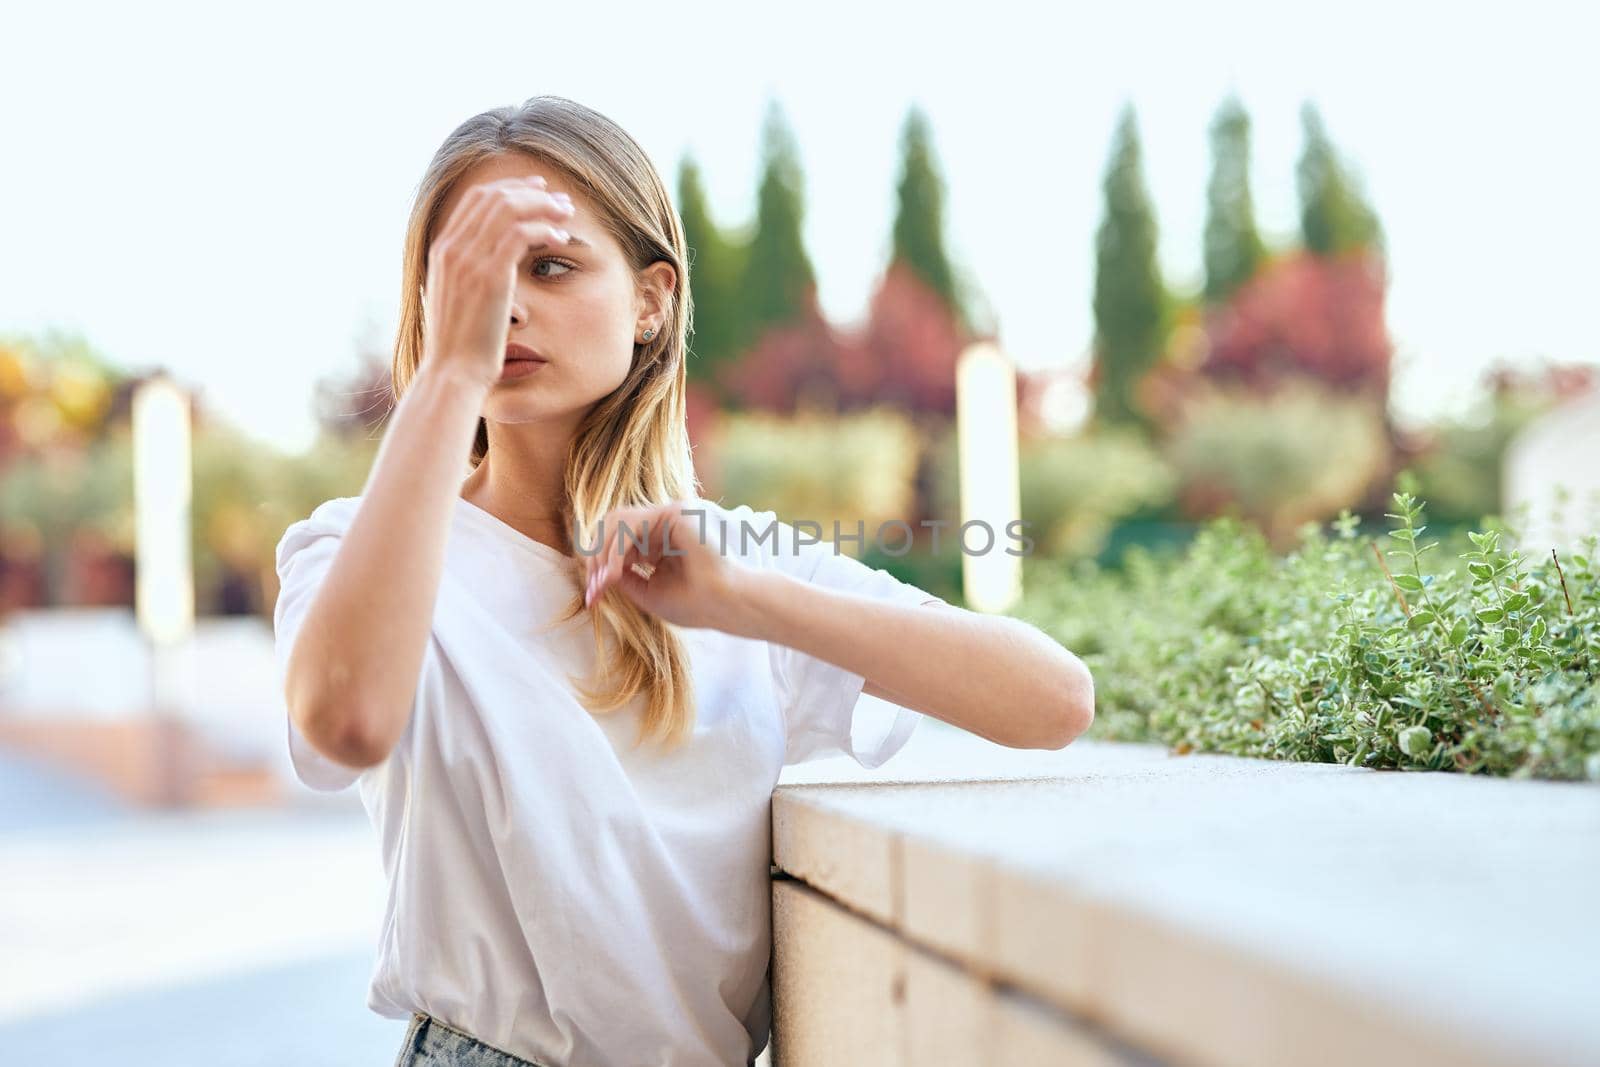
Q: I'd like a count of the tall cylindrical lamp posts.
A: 2